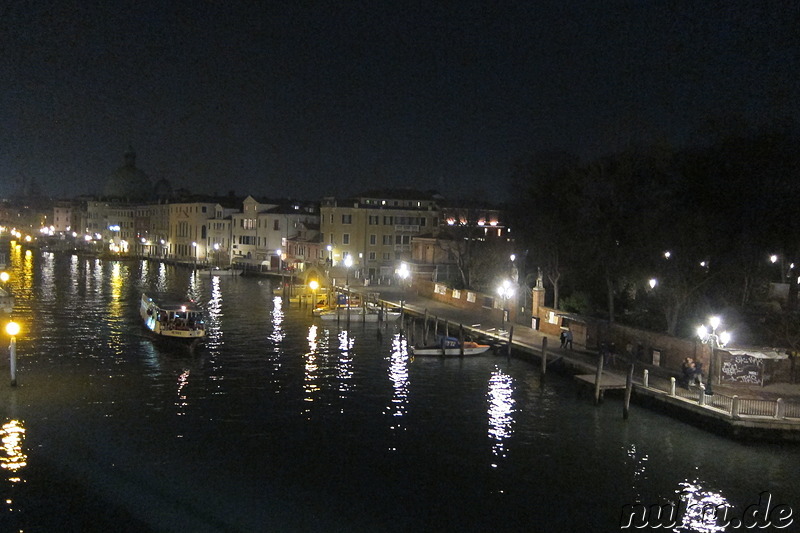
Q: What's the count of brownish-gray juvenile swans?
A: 0